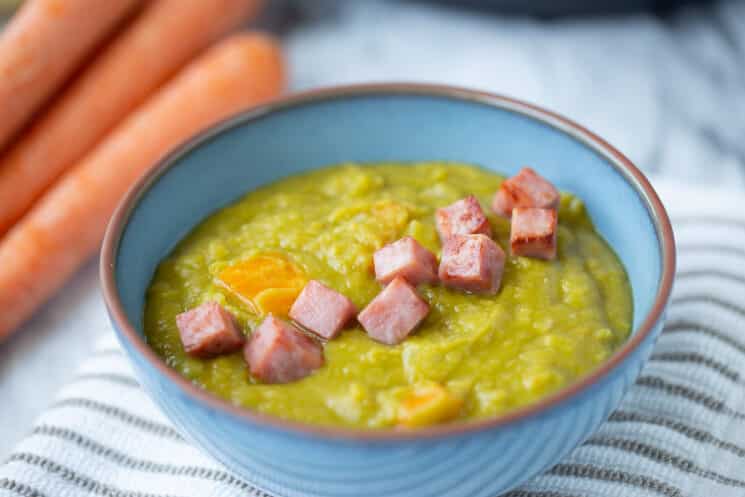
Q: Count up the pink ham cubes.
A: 9